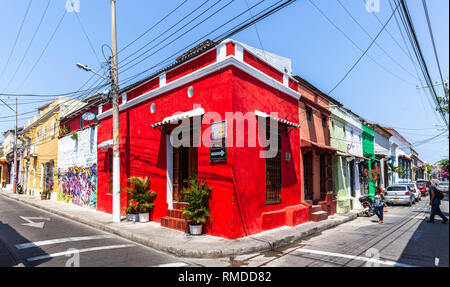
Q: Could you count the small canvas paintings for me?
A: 0